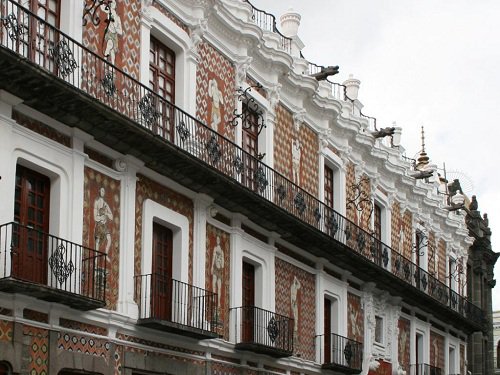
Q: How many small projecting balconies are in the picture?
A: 5